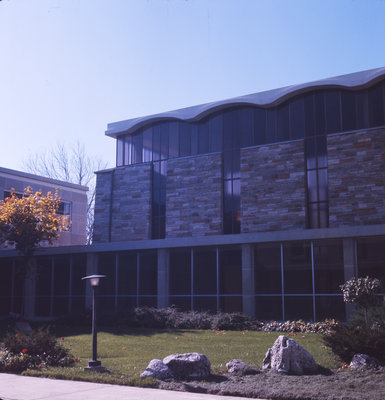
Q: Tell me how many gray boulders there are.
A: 5